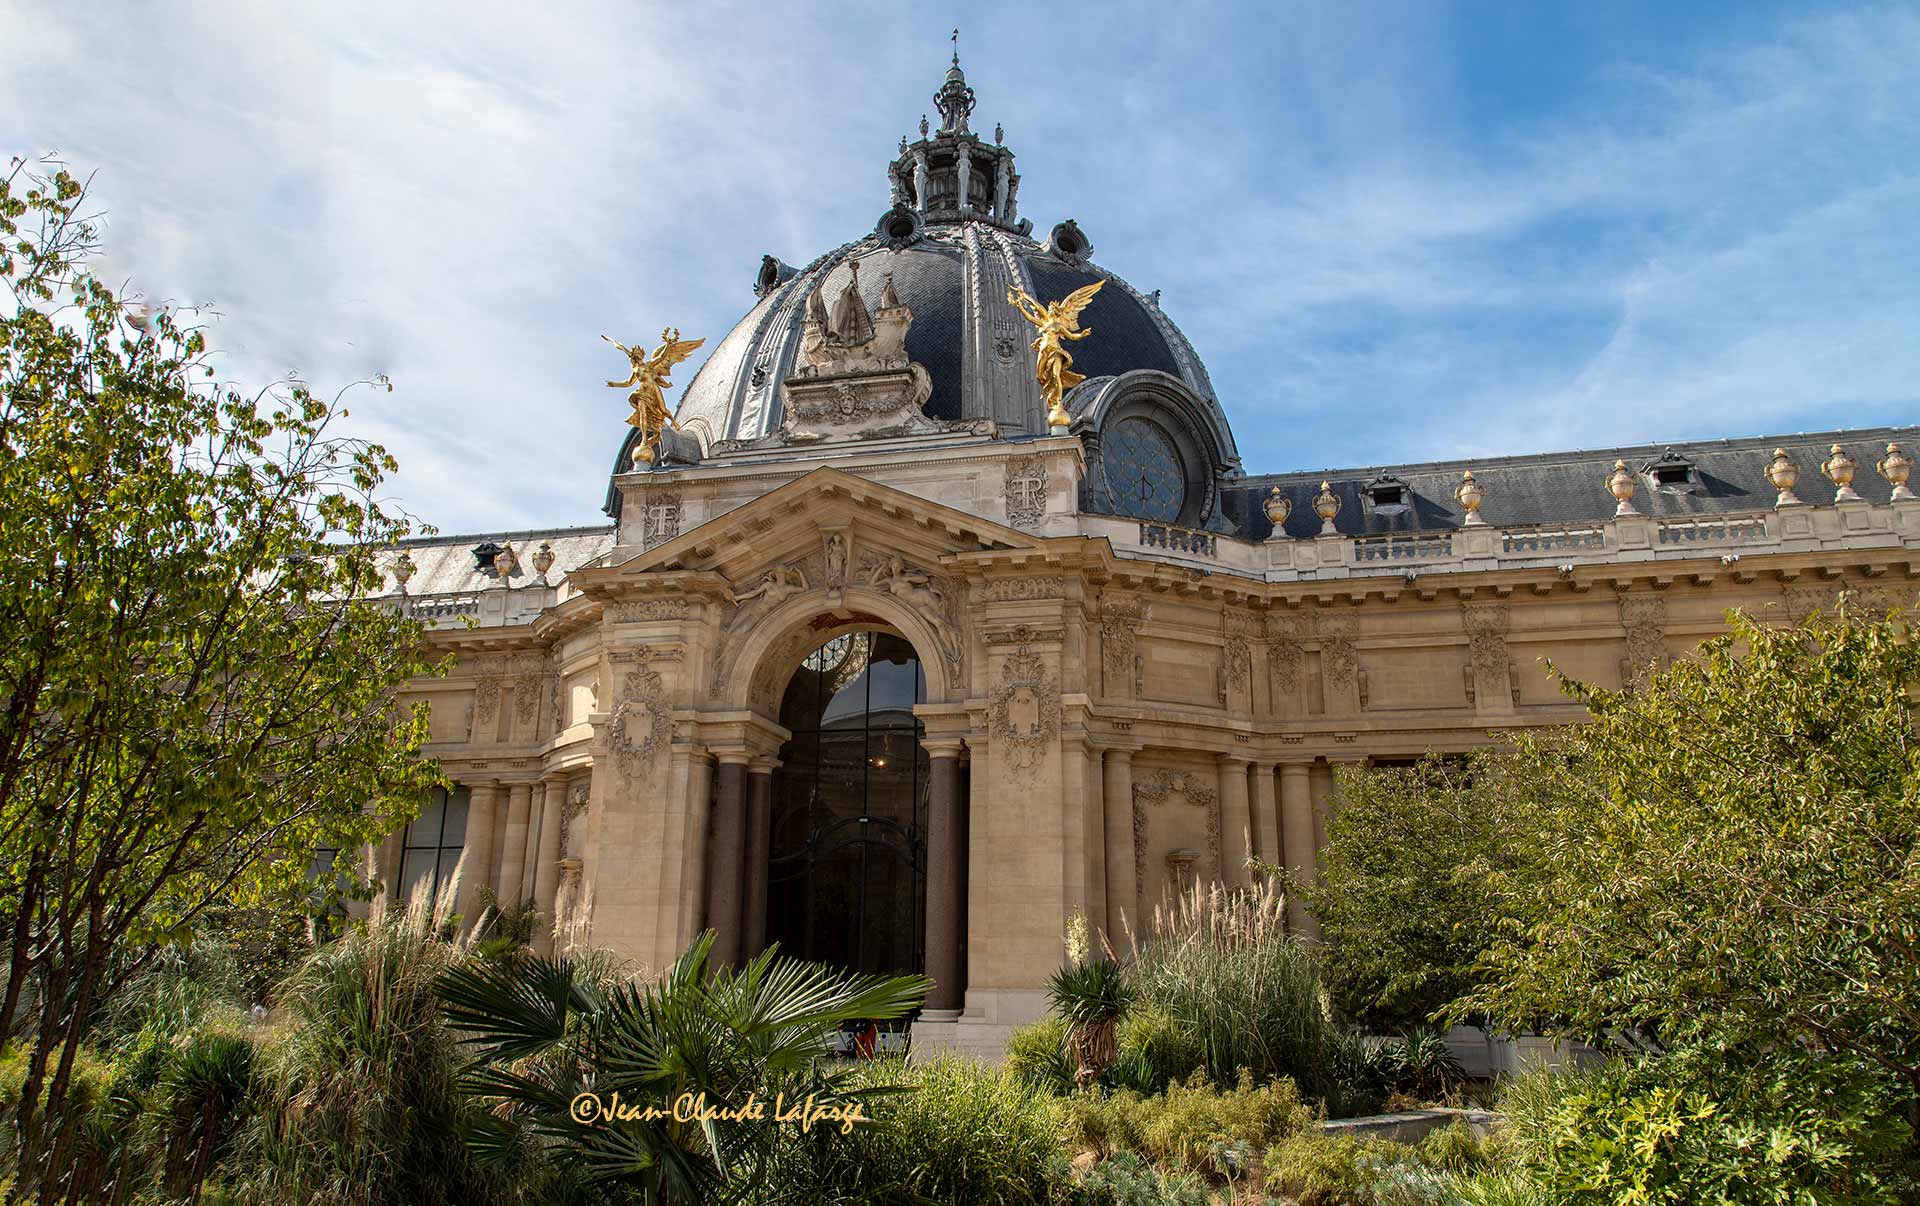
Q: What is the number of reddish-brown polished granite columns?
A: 3